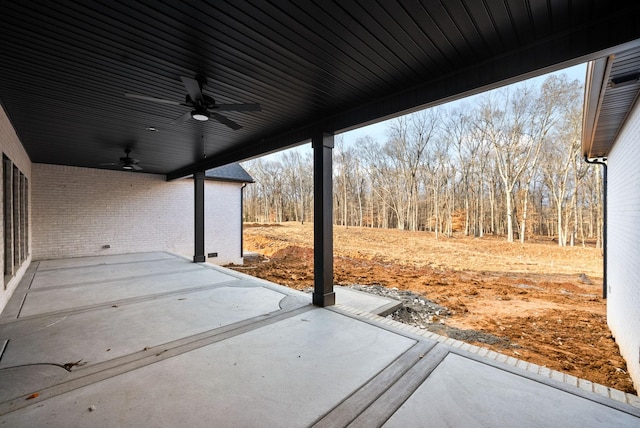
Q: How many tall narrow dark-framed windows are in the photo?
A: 4